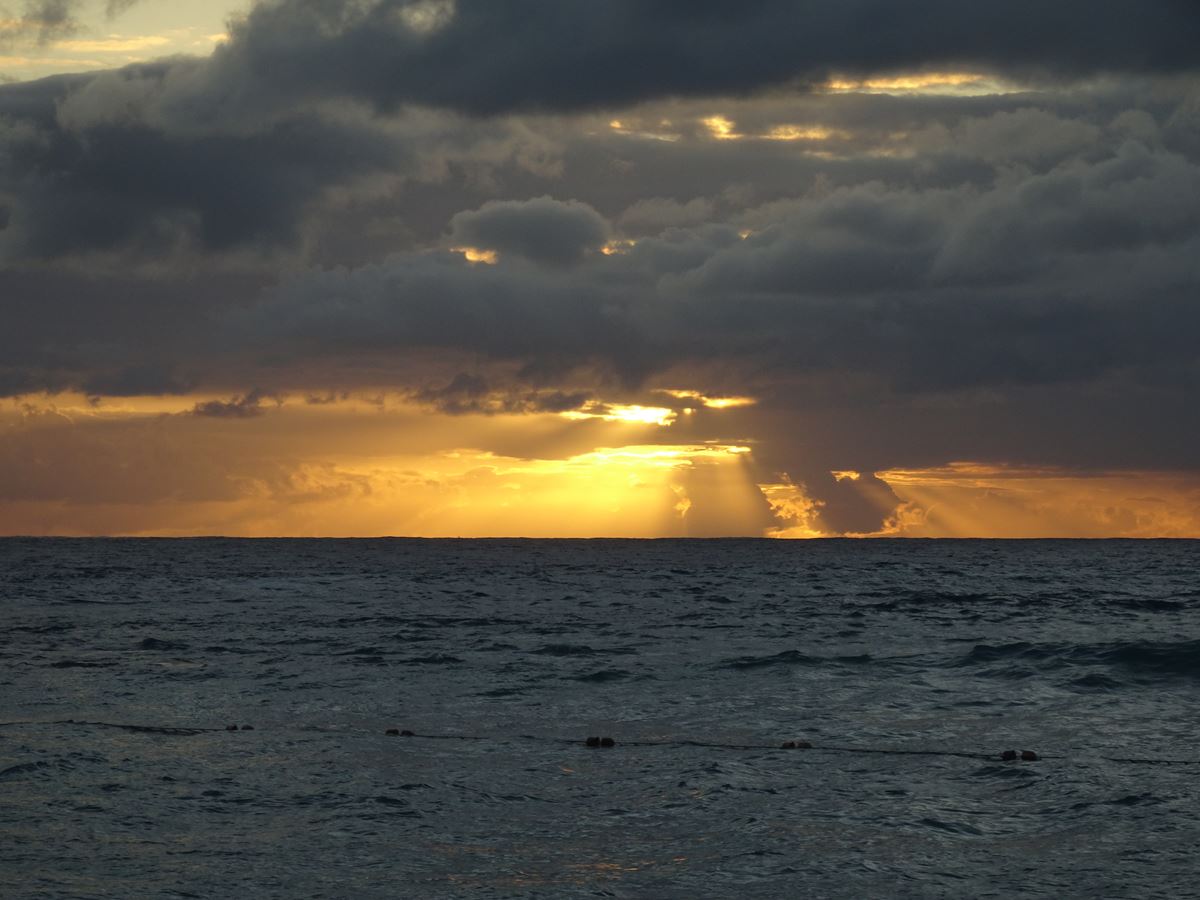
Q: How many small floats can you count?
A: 10